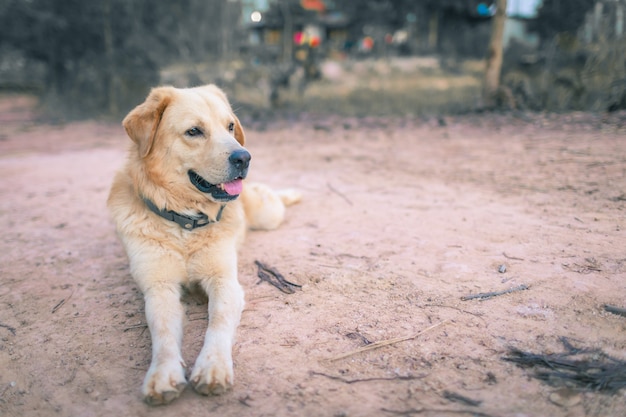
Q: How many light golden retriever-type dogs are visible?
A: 1